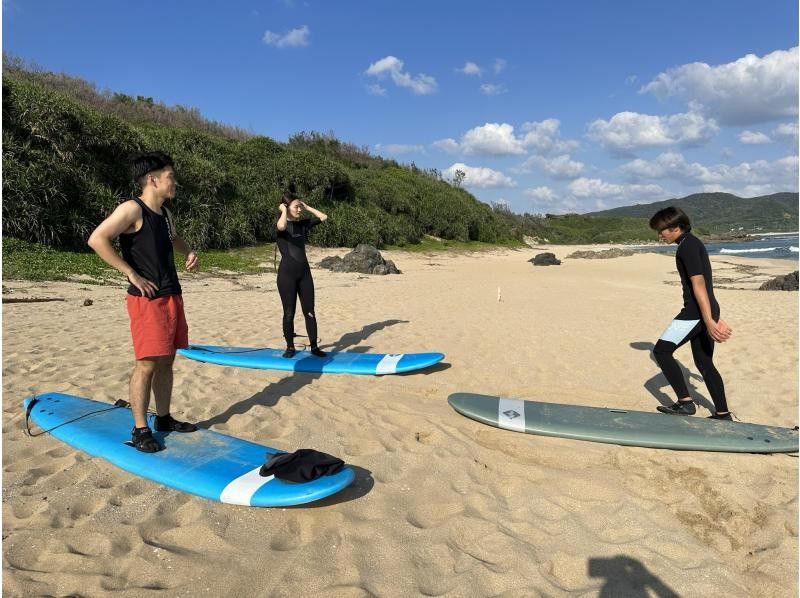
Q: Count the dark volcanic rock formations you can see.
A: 3